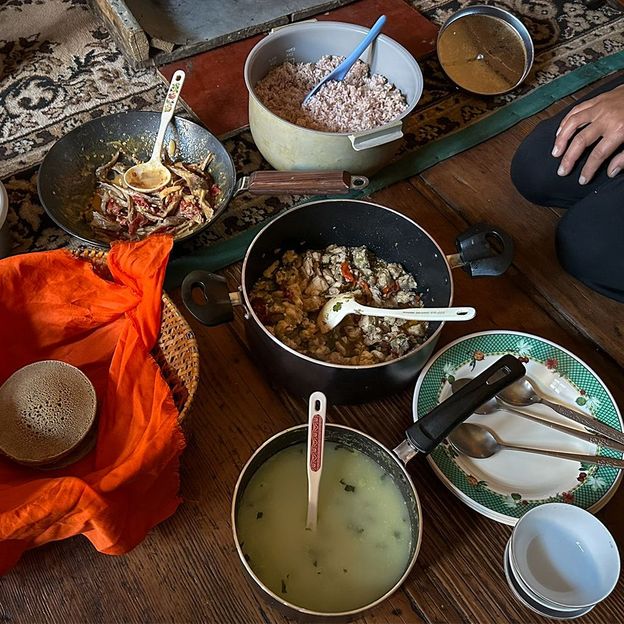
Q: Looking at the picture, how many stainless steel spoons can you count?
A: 3